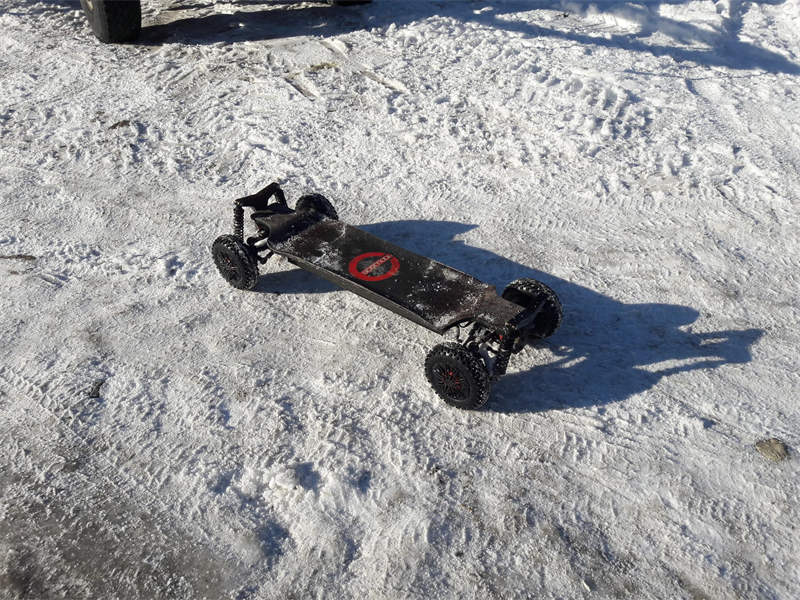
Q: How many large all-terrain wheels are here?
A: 4